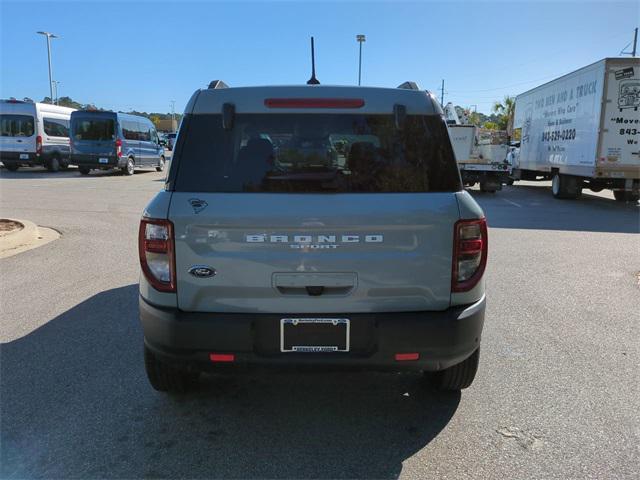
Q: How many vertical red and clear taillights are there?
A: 2